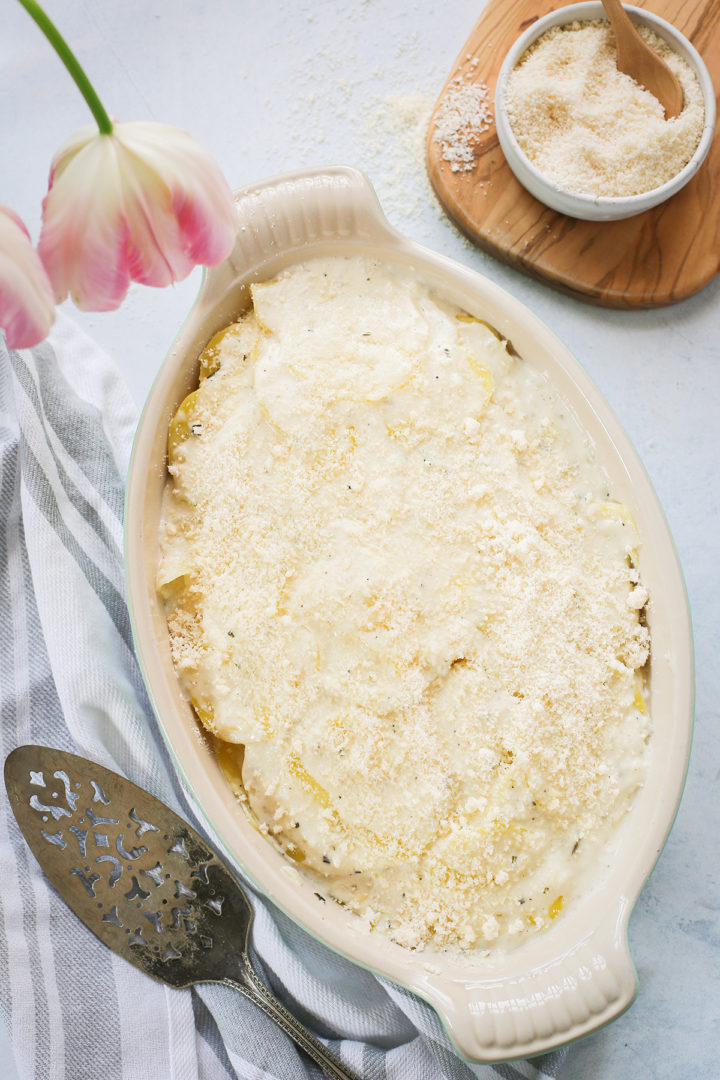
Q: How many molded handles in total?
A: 2